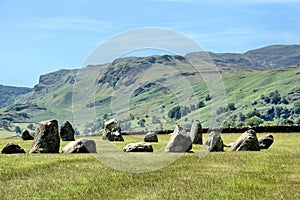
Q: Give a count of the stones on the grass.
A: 13